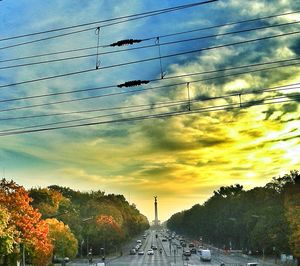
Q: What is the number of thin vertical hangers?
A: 4